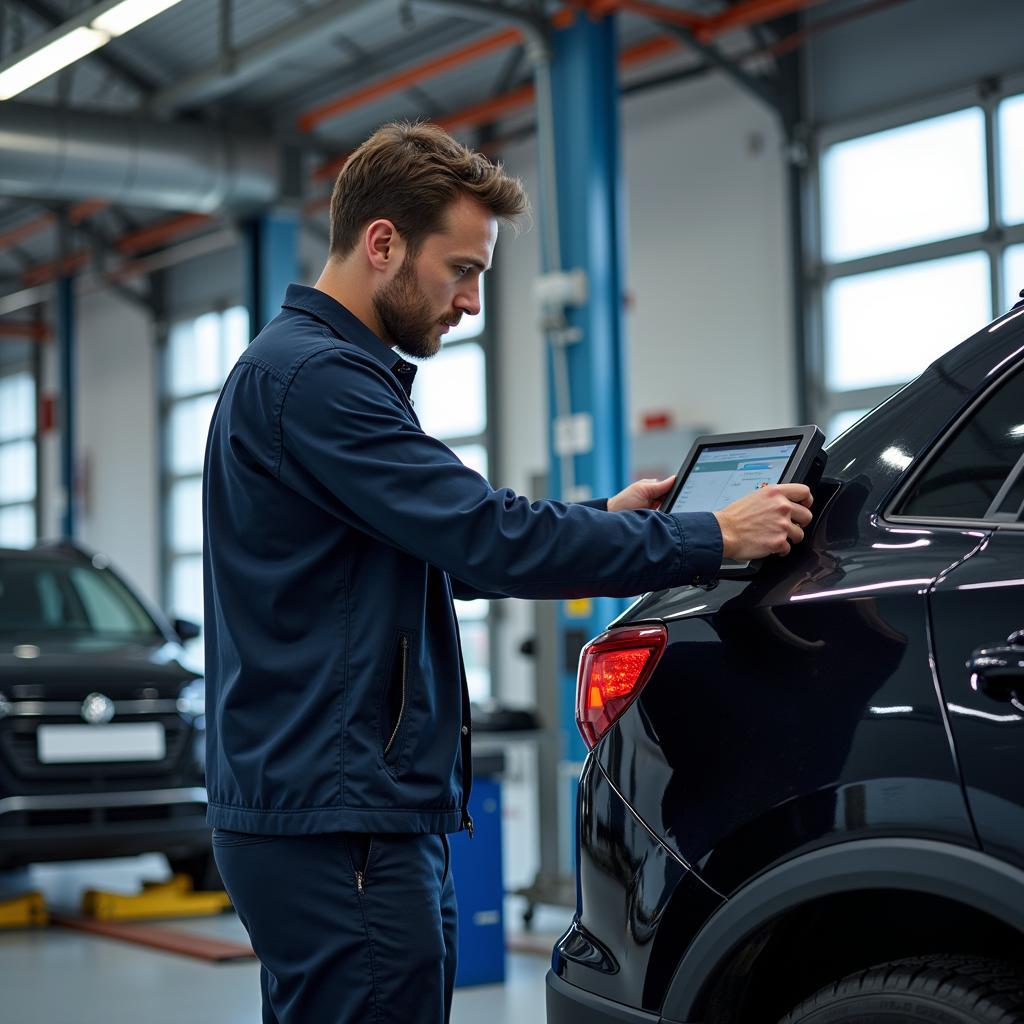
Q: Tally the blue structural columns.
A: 3